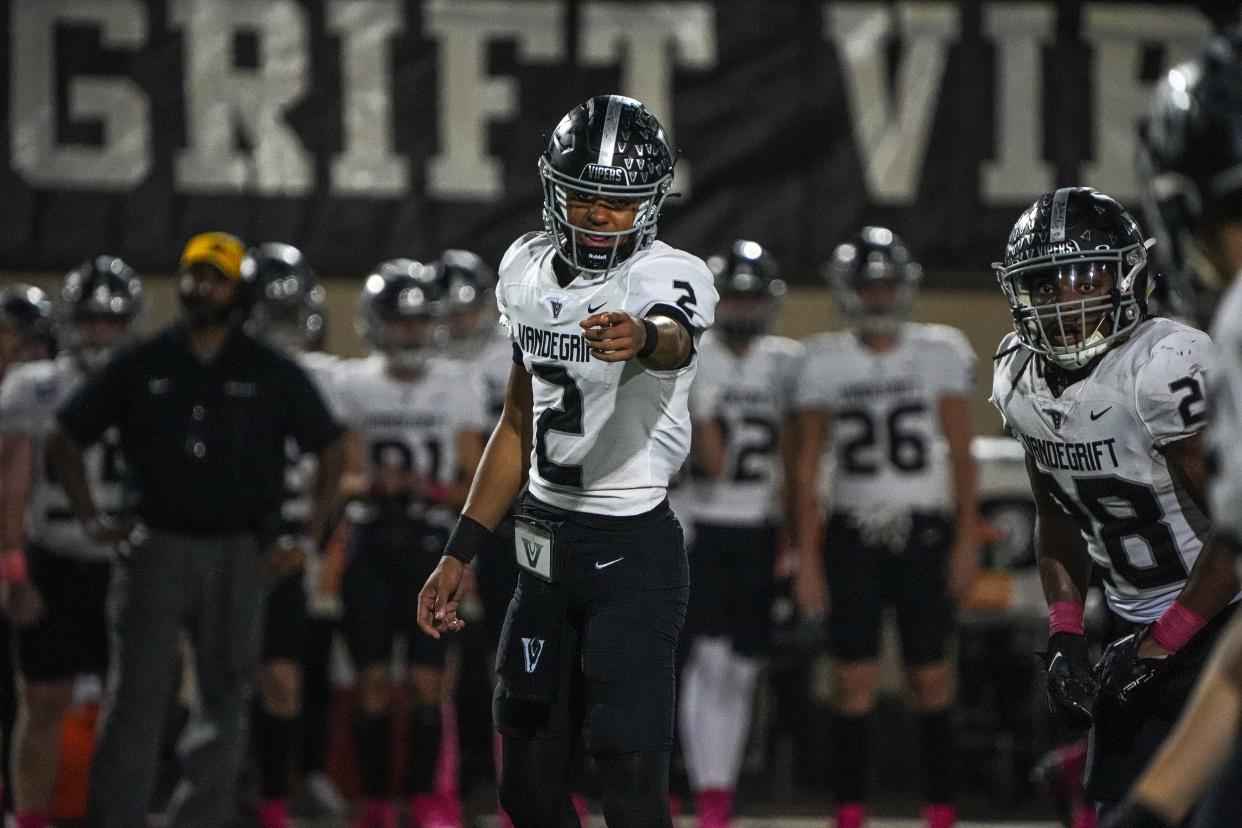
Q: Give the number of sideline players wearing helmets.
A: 7